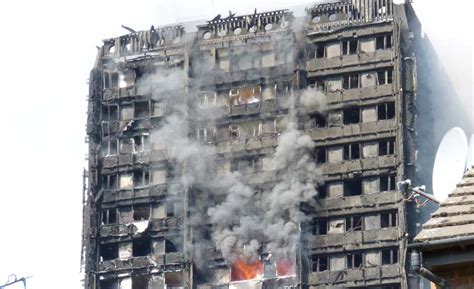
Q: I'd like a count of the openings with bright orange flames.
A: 2